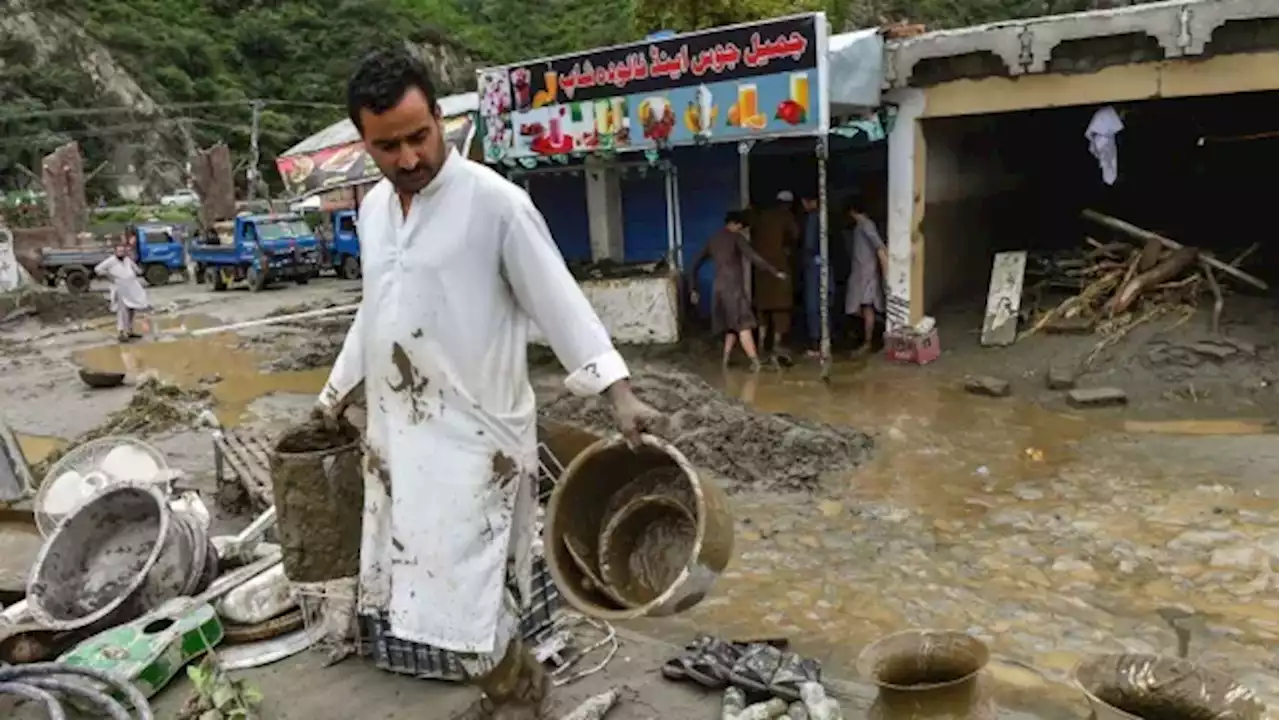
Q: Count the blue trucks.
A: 3